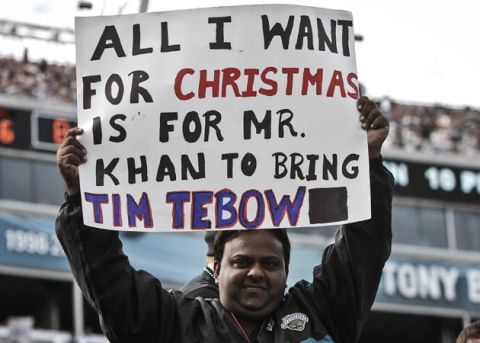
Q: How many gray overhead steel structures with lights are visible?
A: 1